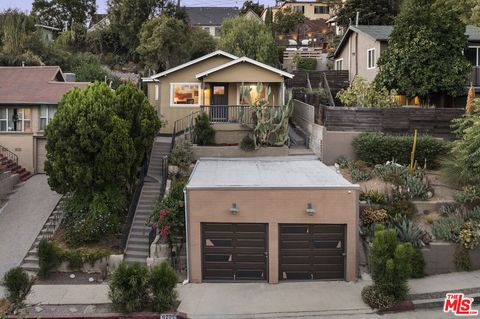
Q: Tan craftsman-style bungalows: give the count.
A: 1